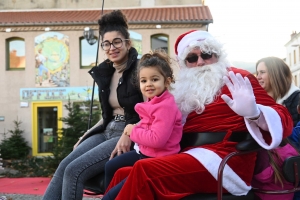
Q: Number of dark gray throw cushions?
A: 0